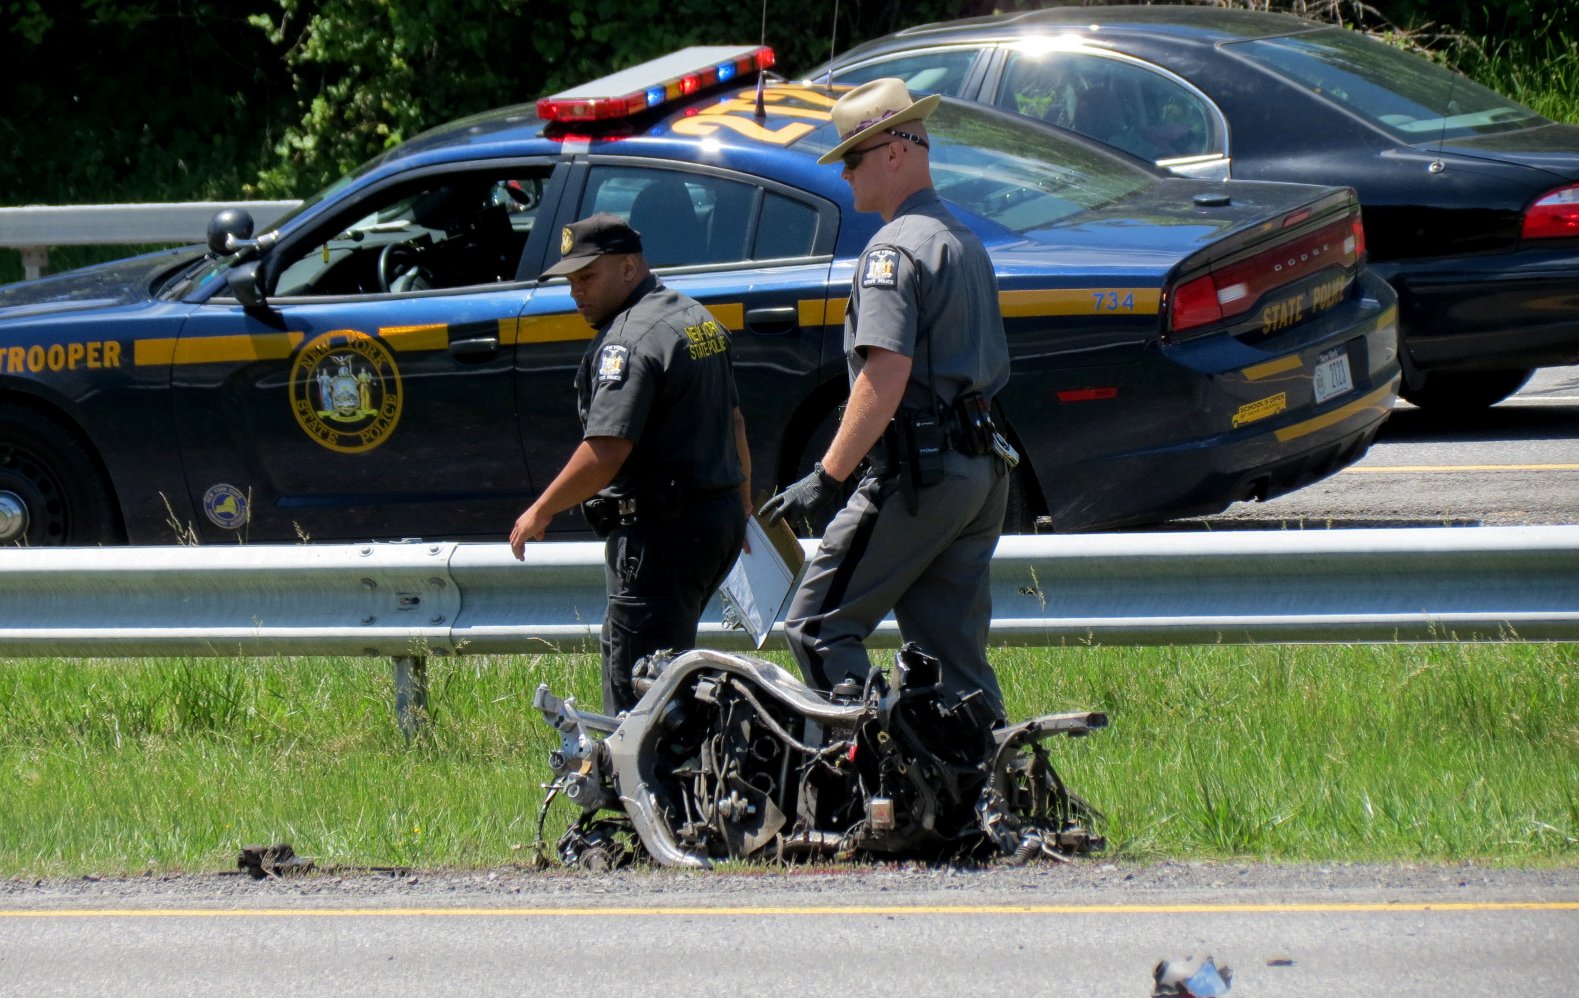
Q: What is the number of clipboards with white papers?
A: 1